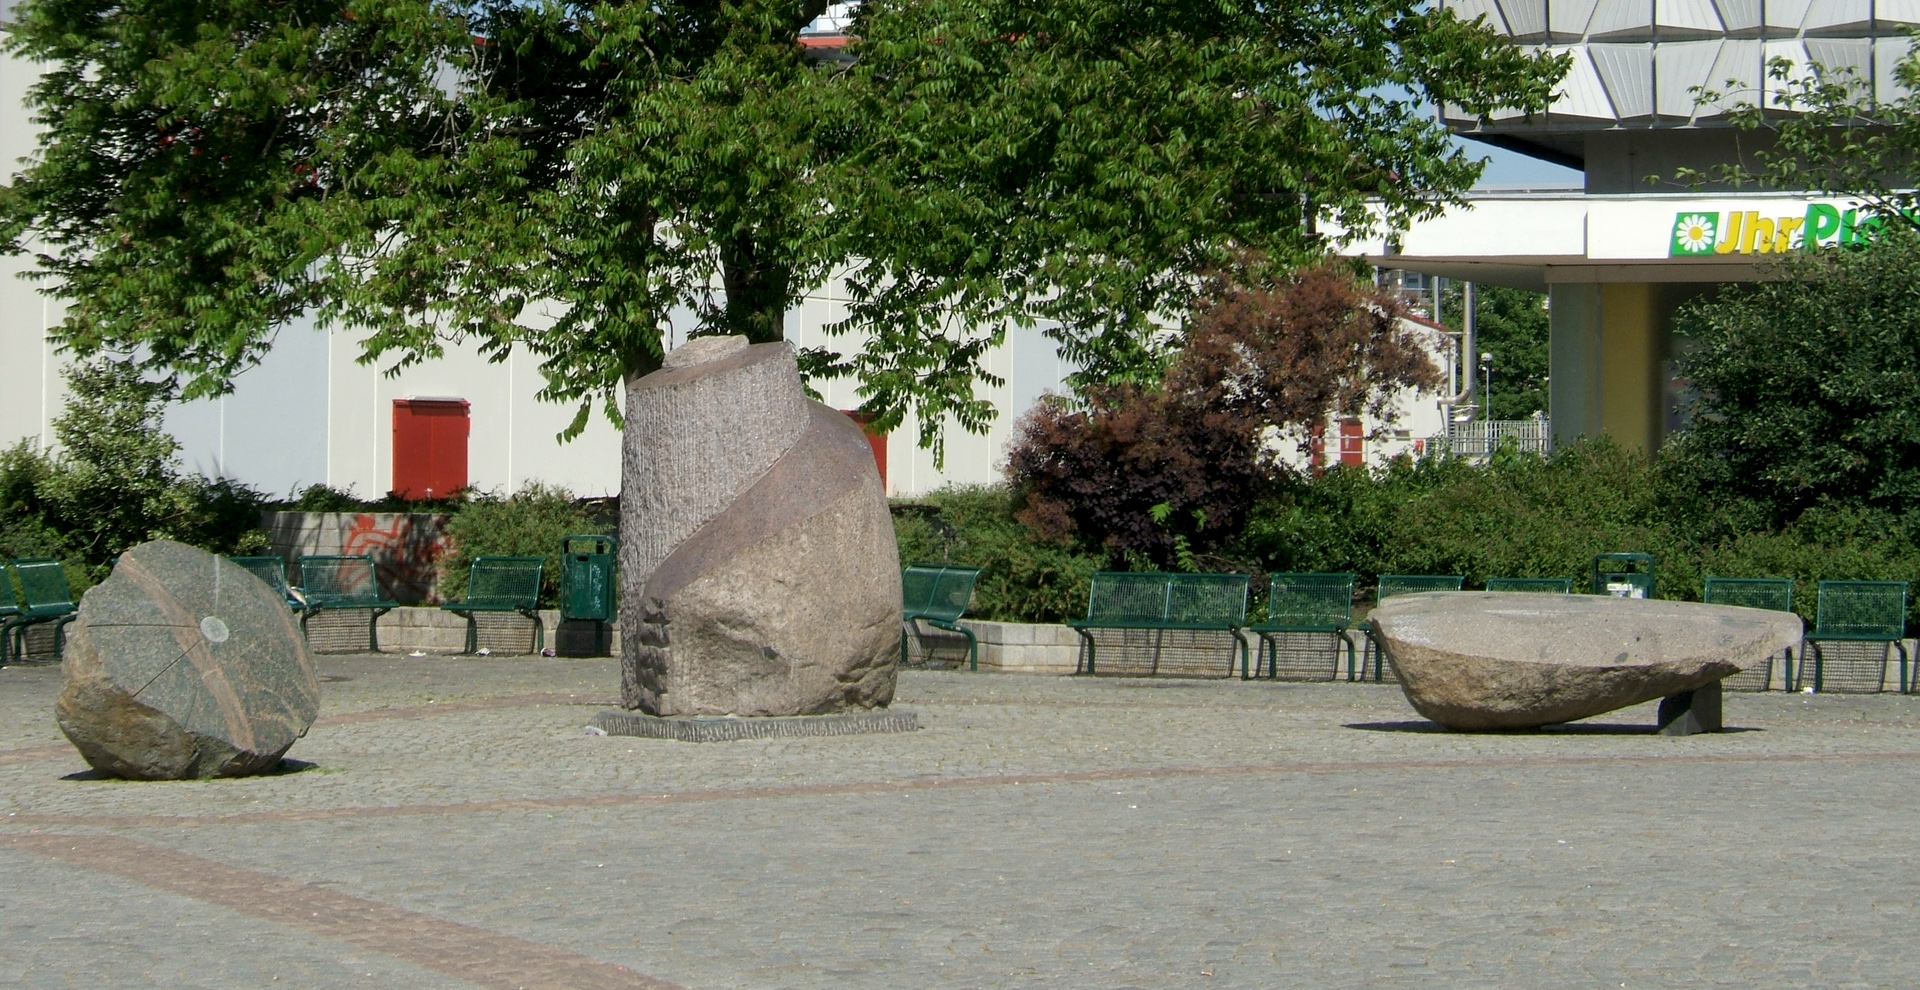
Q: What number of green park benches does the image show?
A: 12